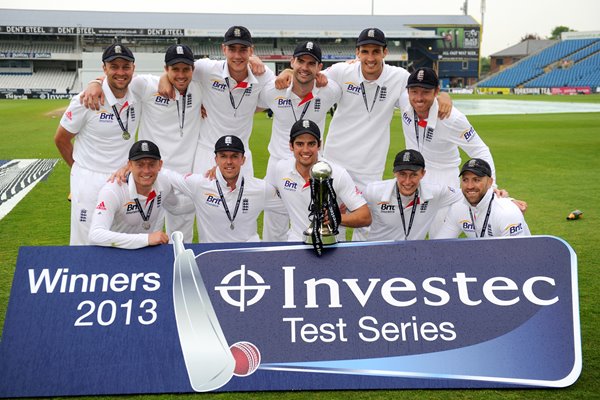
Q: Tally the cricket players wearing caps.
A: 11